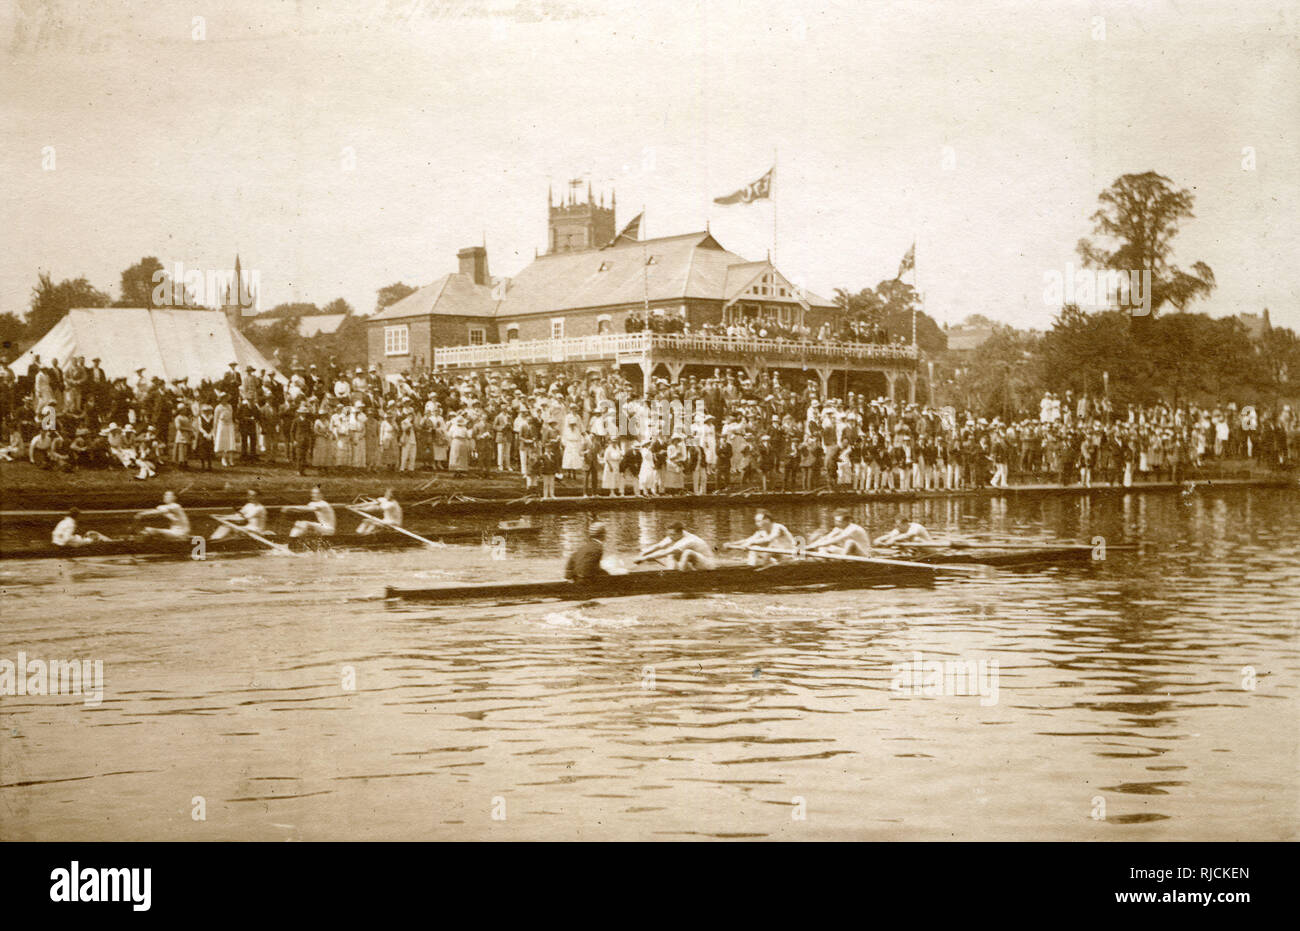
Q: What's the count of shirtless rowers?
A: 8